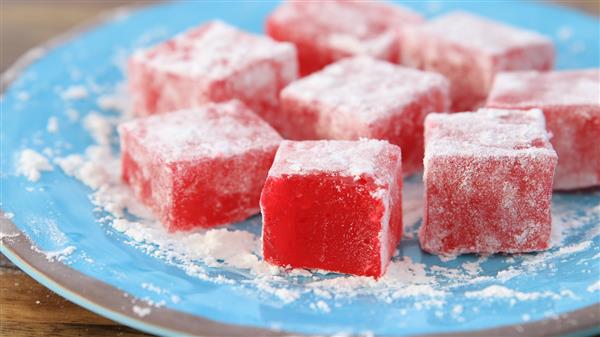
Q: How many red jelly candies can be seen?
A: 8